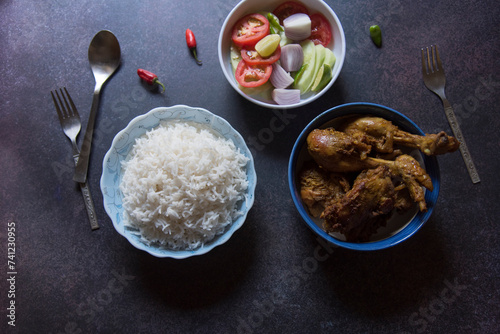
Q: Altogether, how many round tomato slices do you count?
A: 5